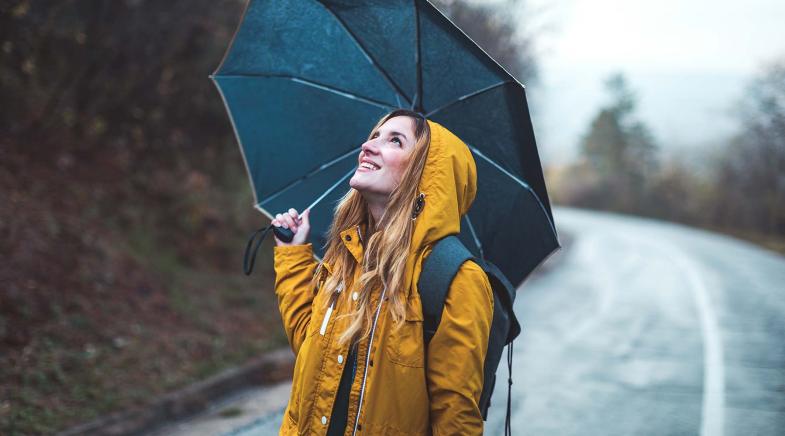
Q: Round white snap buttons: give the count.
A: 3